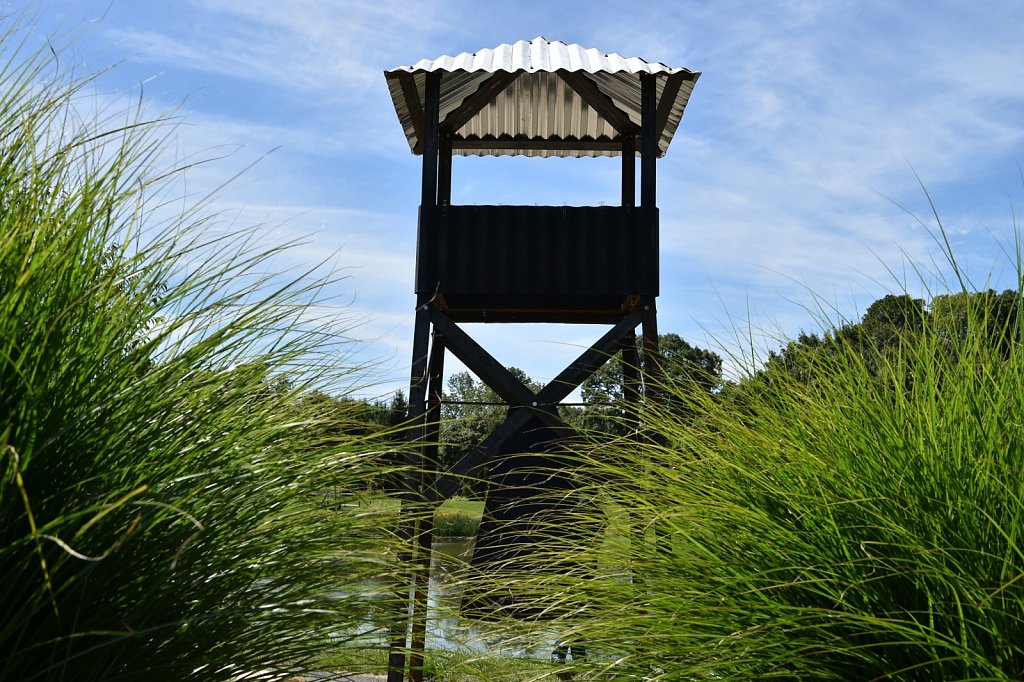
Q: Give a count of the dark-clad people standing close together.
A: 0